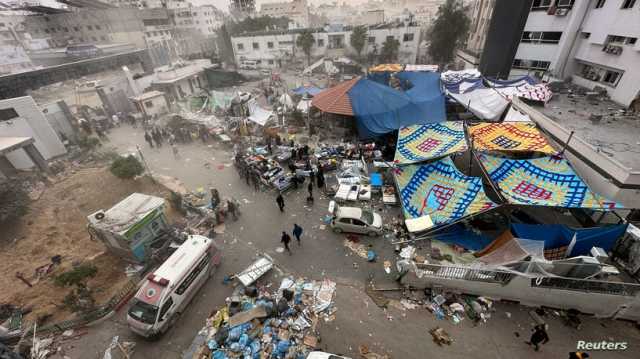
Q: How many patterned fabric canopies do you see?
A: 4